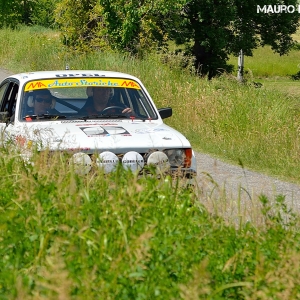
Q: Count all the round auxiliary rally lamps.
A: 4